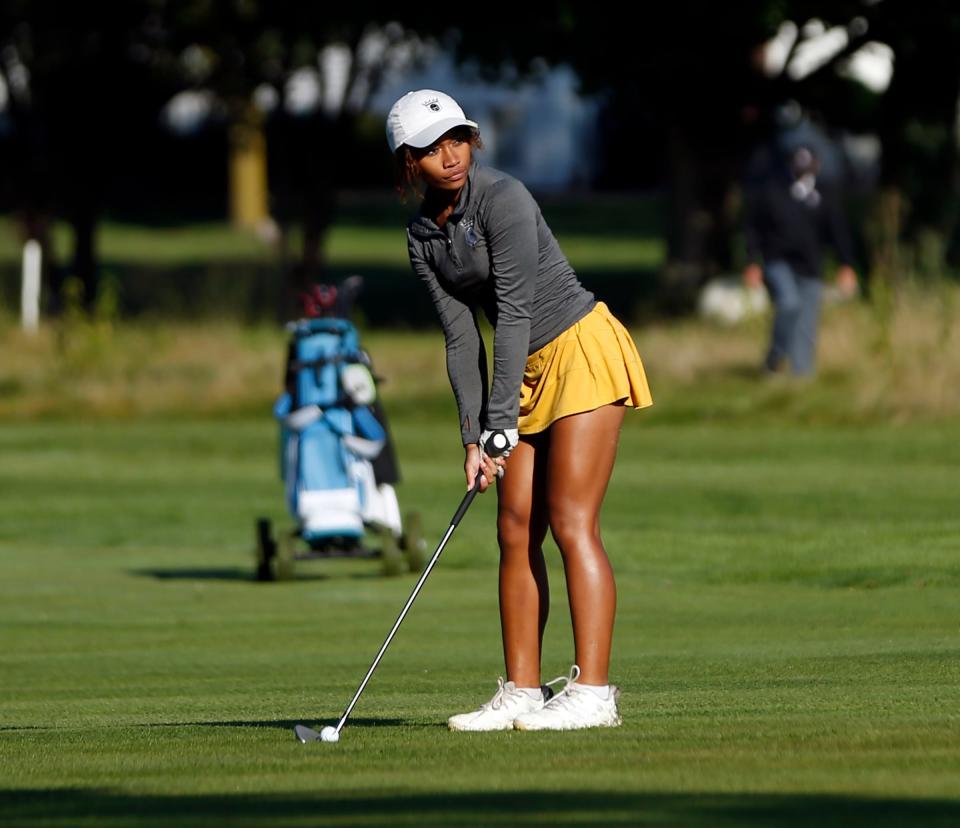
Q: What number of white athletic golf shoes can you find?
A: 2